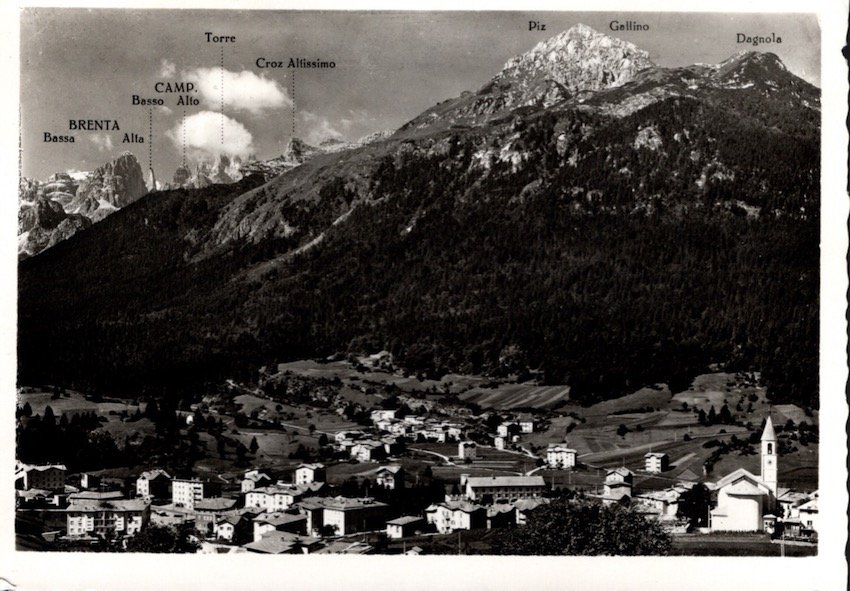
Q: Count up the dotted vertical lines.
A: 4